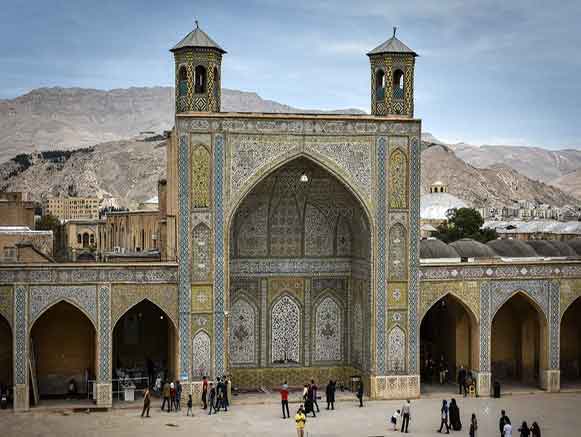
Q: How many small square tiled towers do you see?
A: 2